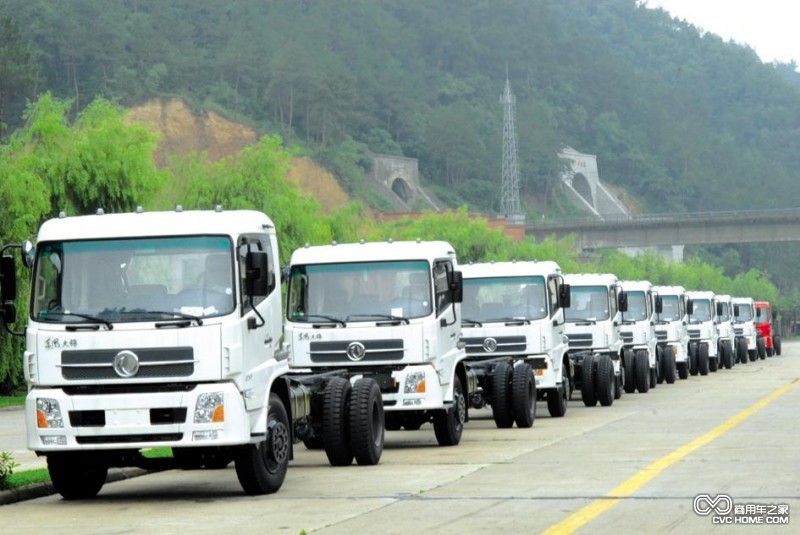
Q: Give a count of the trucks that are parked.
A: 10